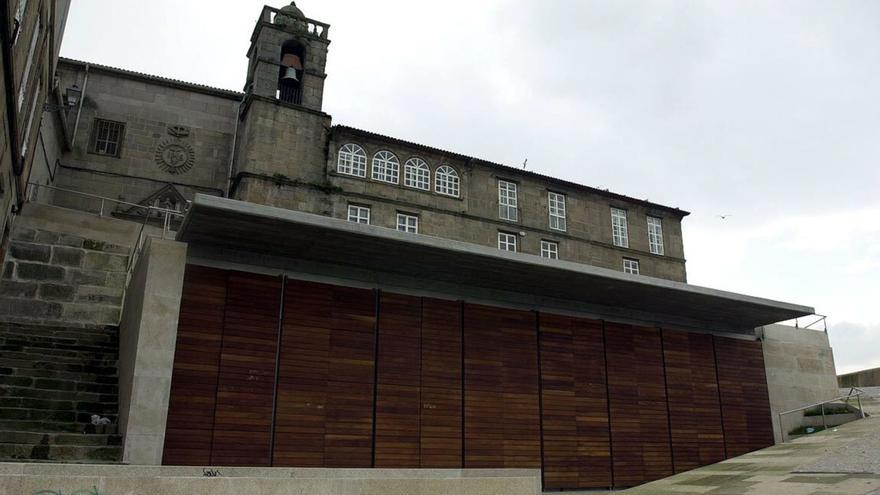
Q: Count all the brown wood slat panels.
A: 8